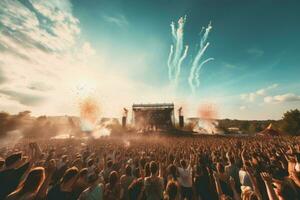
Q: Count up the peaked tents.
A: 1